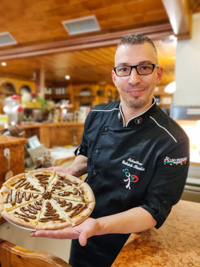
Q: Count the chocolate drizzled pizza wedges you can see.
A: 8